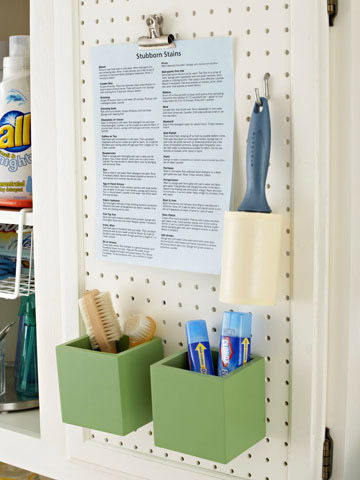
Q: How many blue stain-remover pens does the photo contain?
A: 2